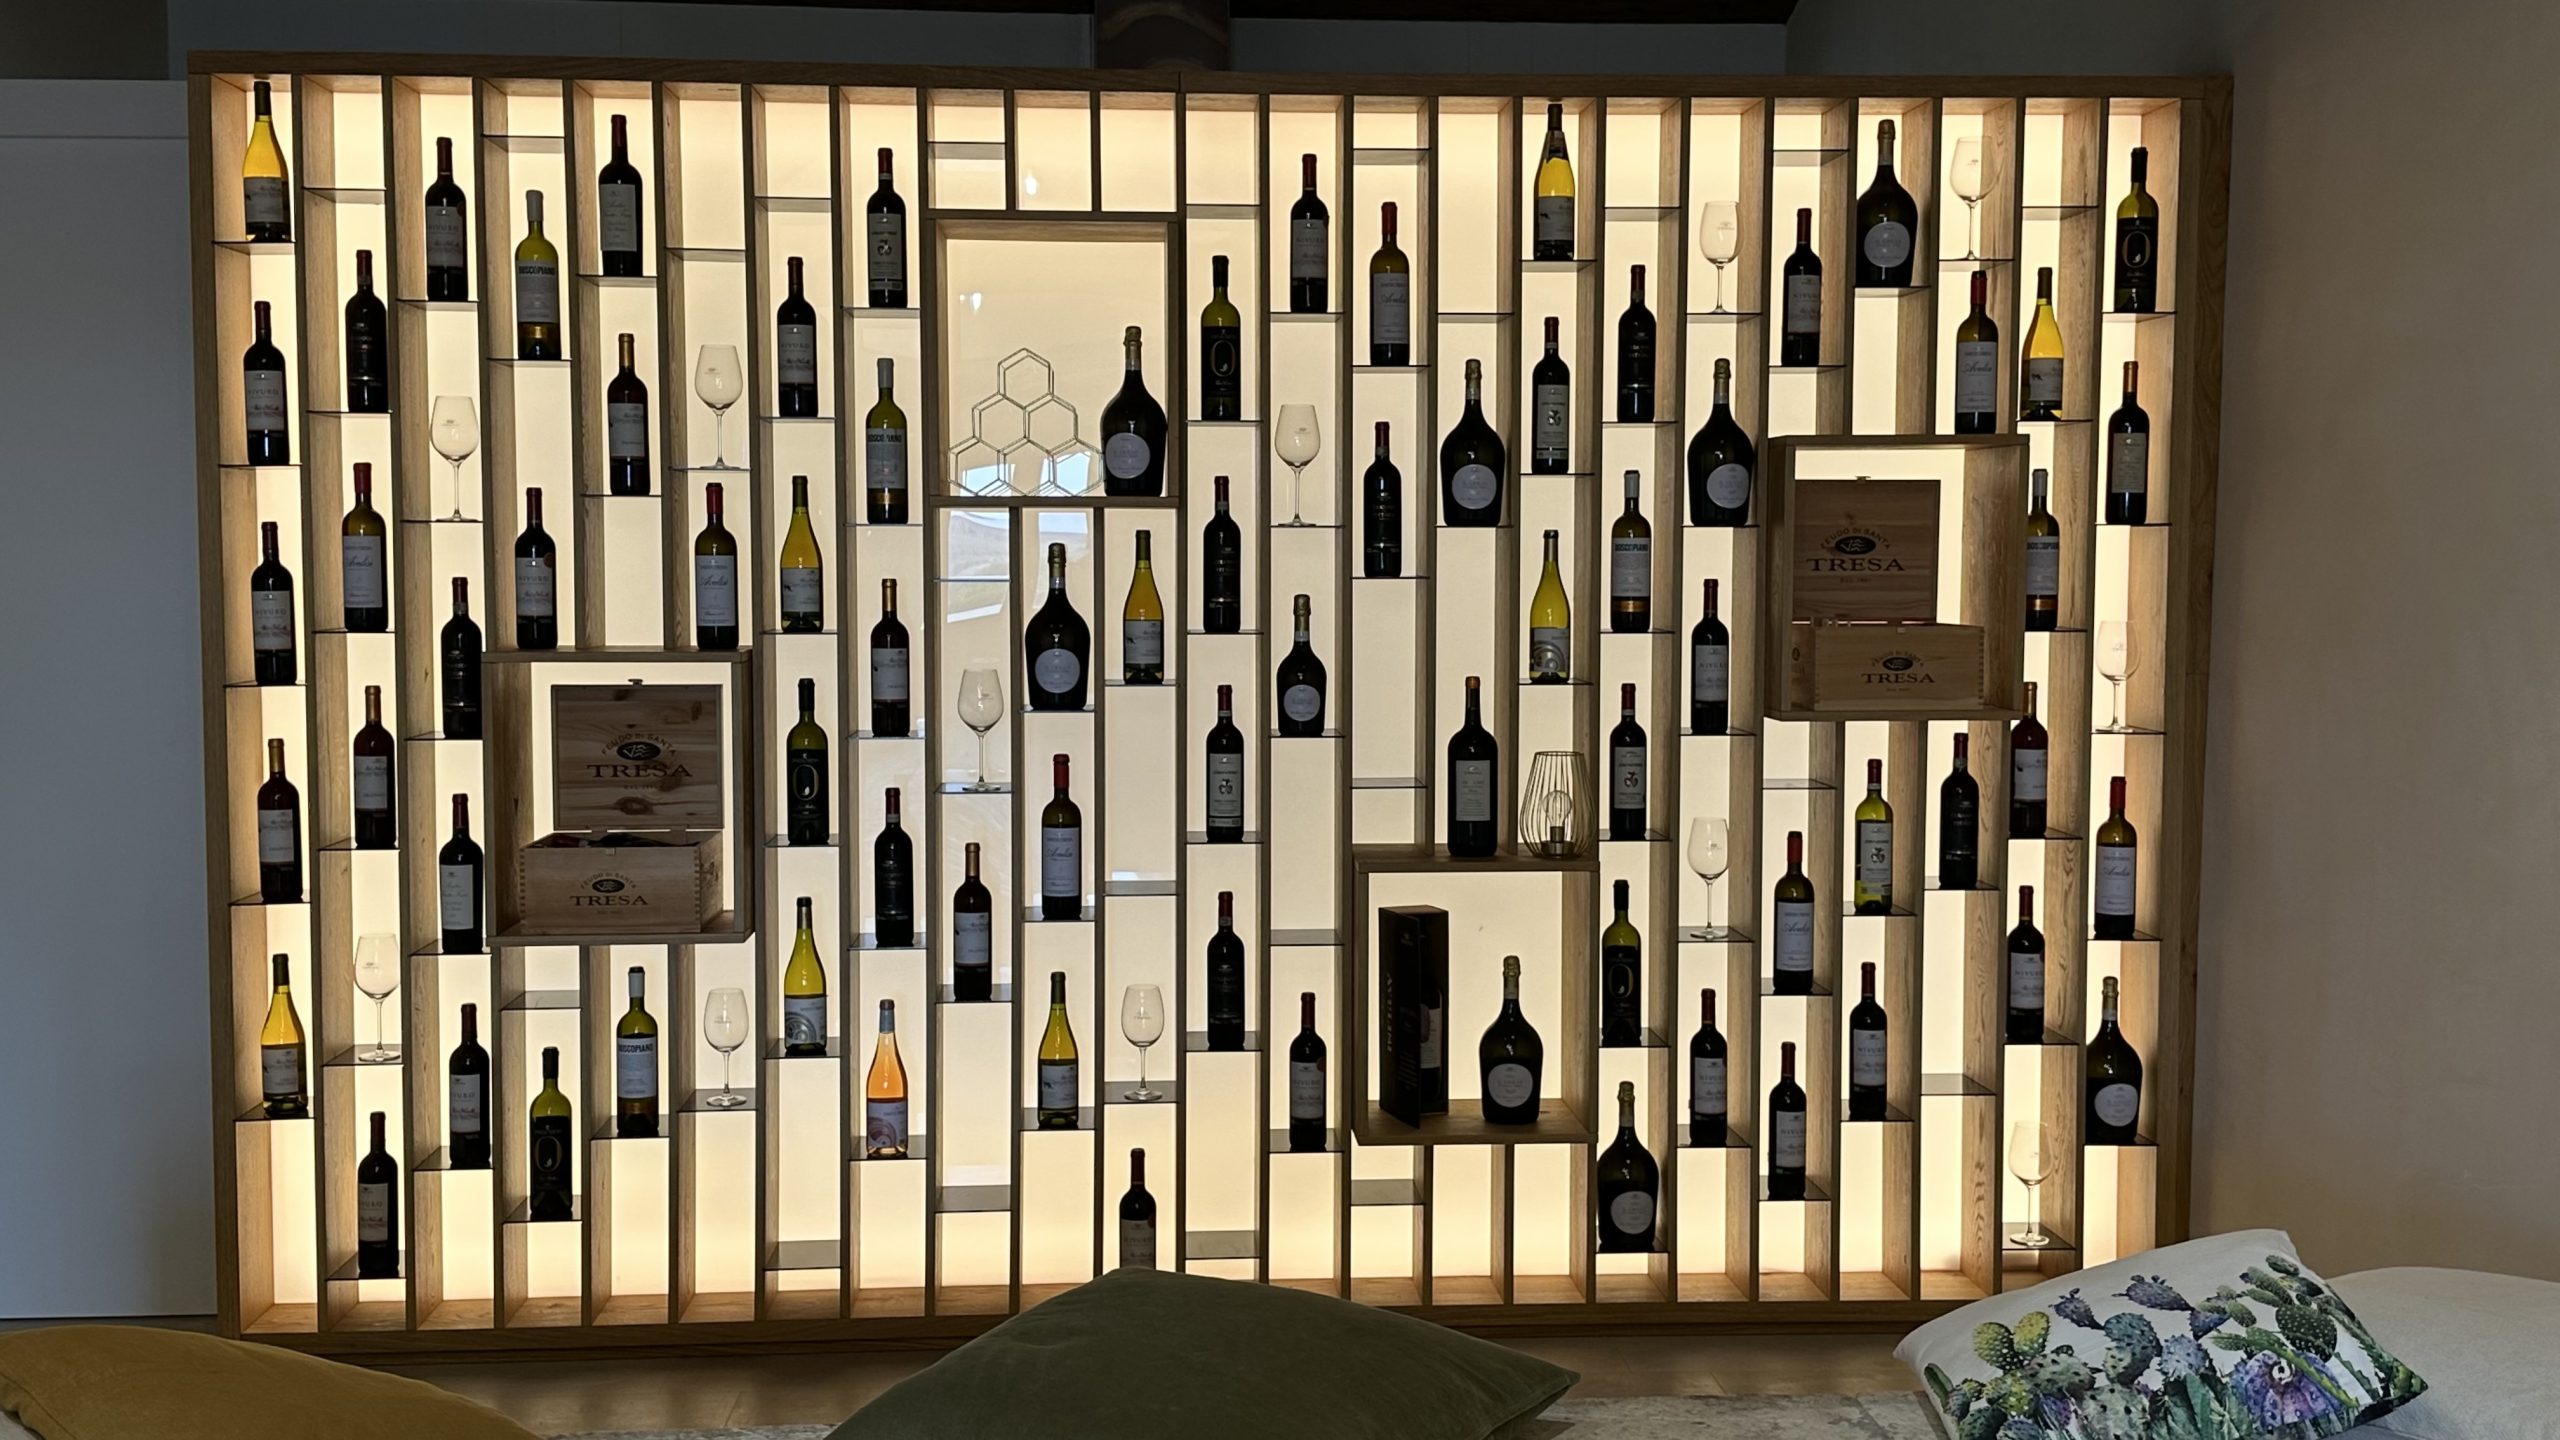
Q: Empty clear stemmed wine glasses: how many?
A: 12